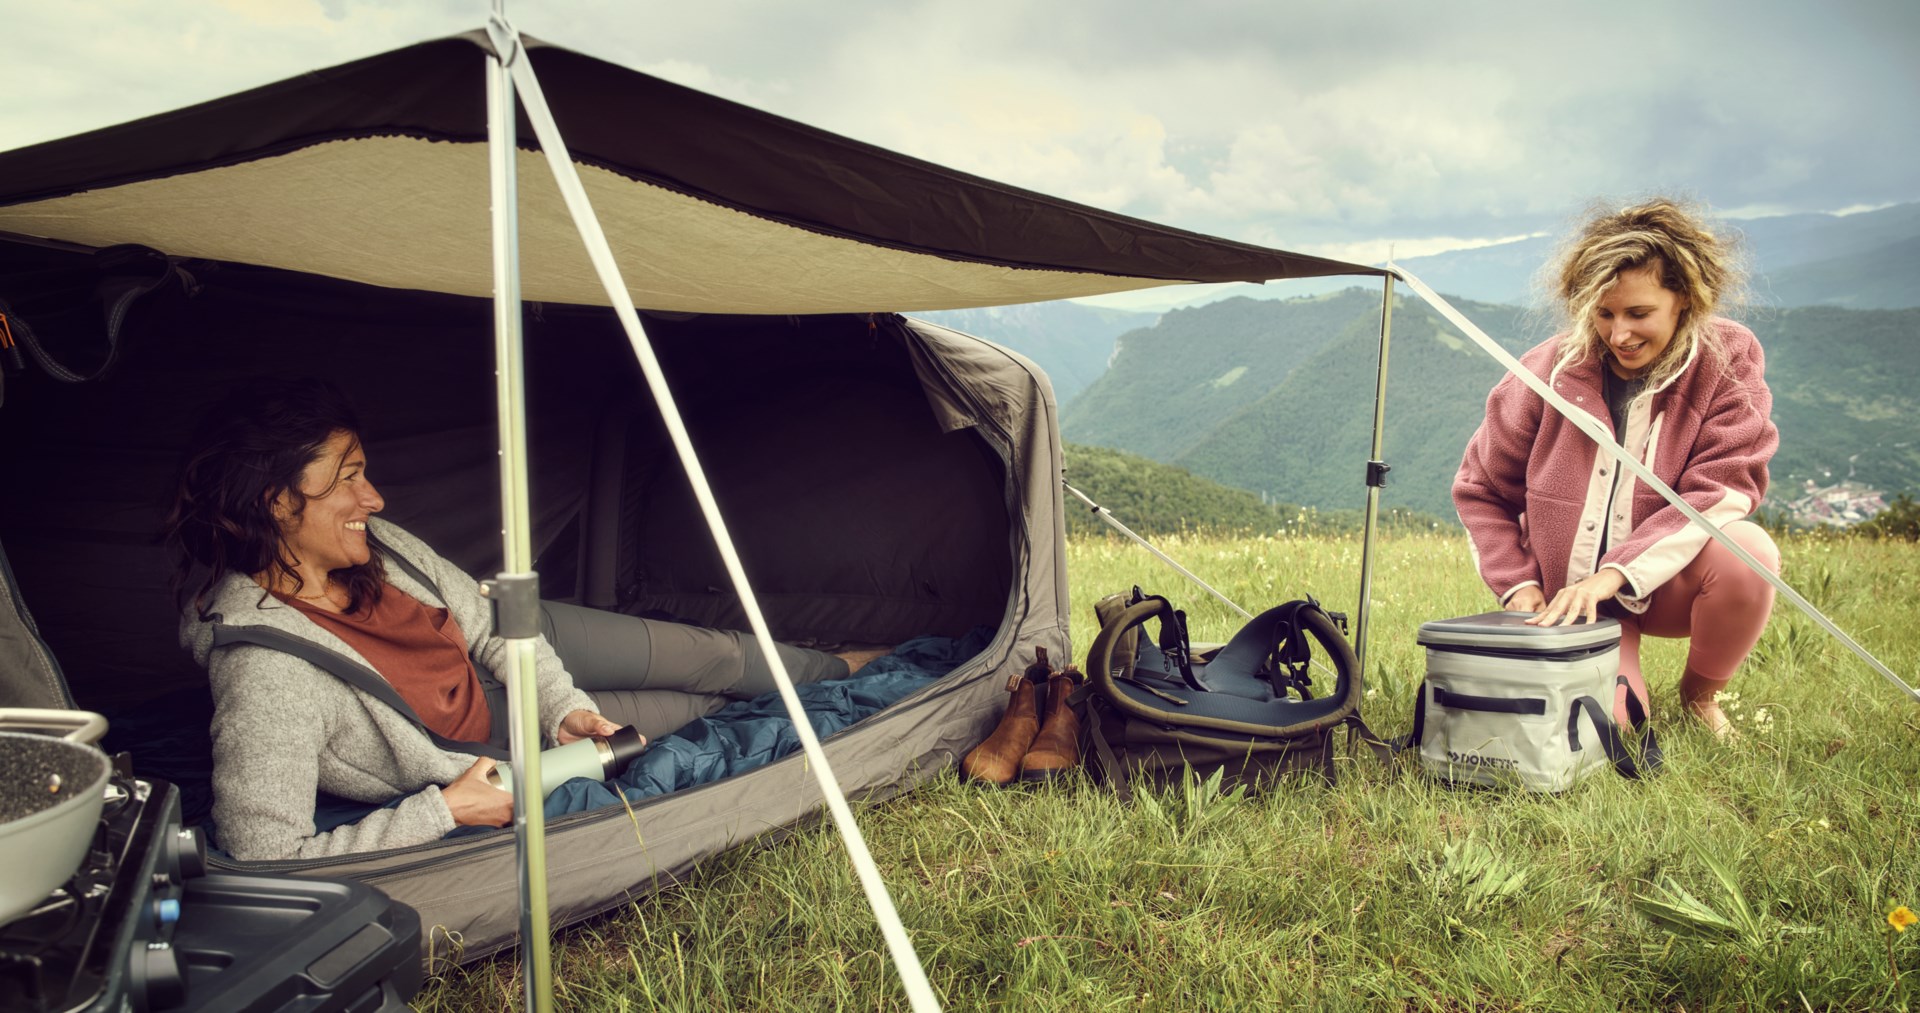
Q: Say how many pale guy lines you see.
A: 3